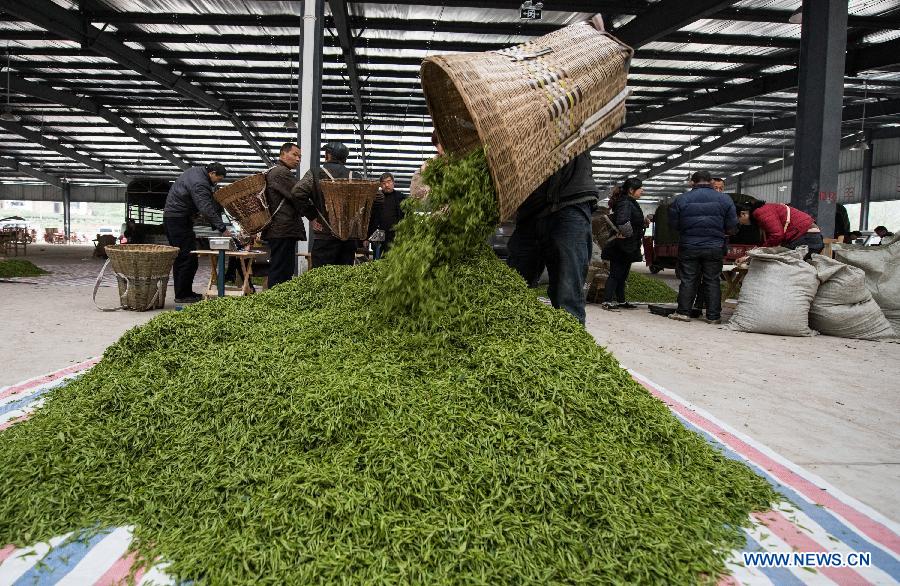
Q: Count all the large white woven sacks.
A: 3